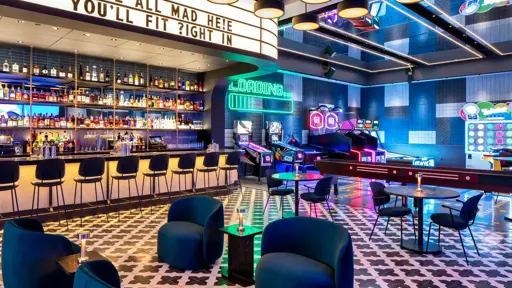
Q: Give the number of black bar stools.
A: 8